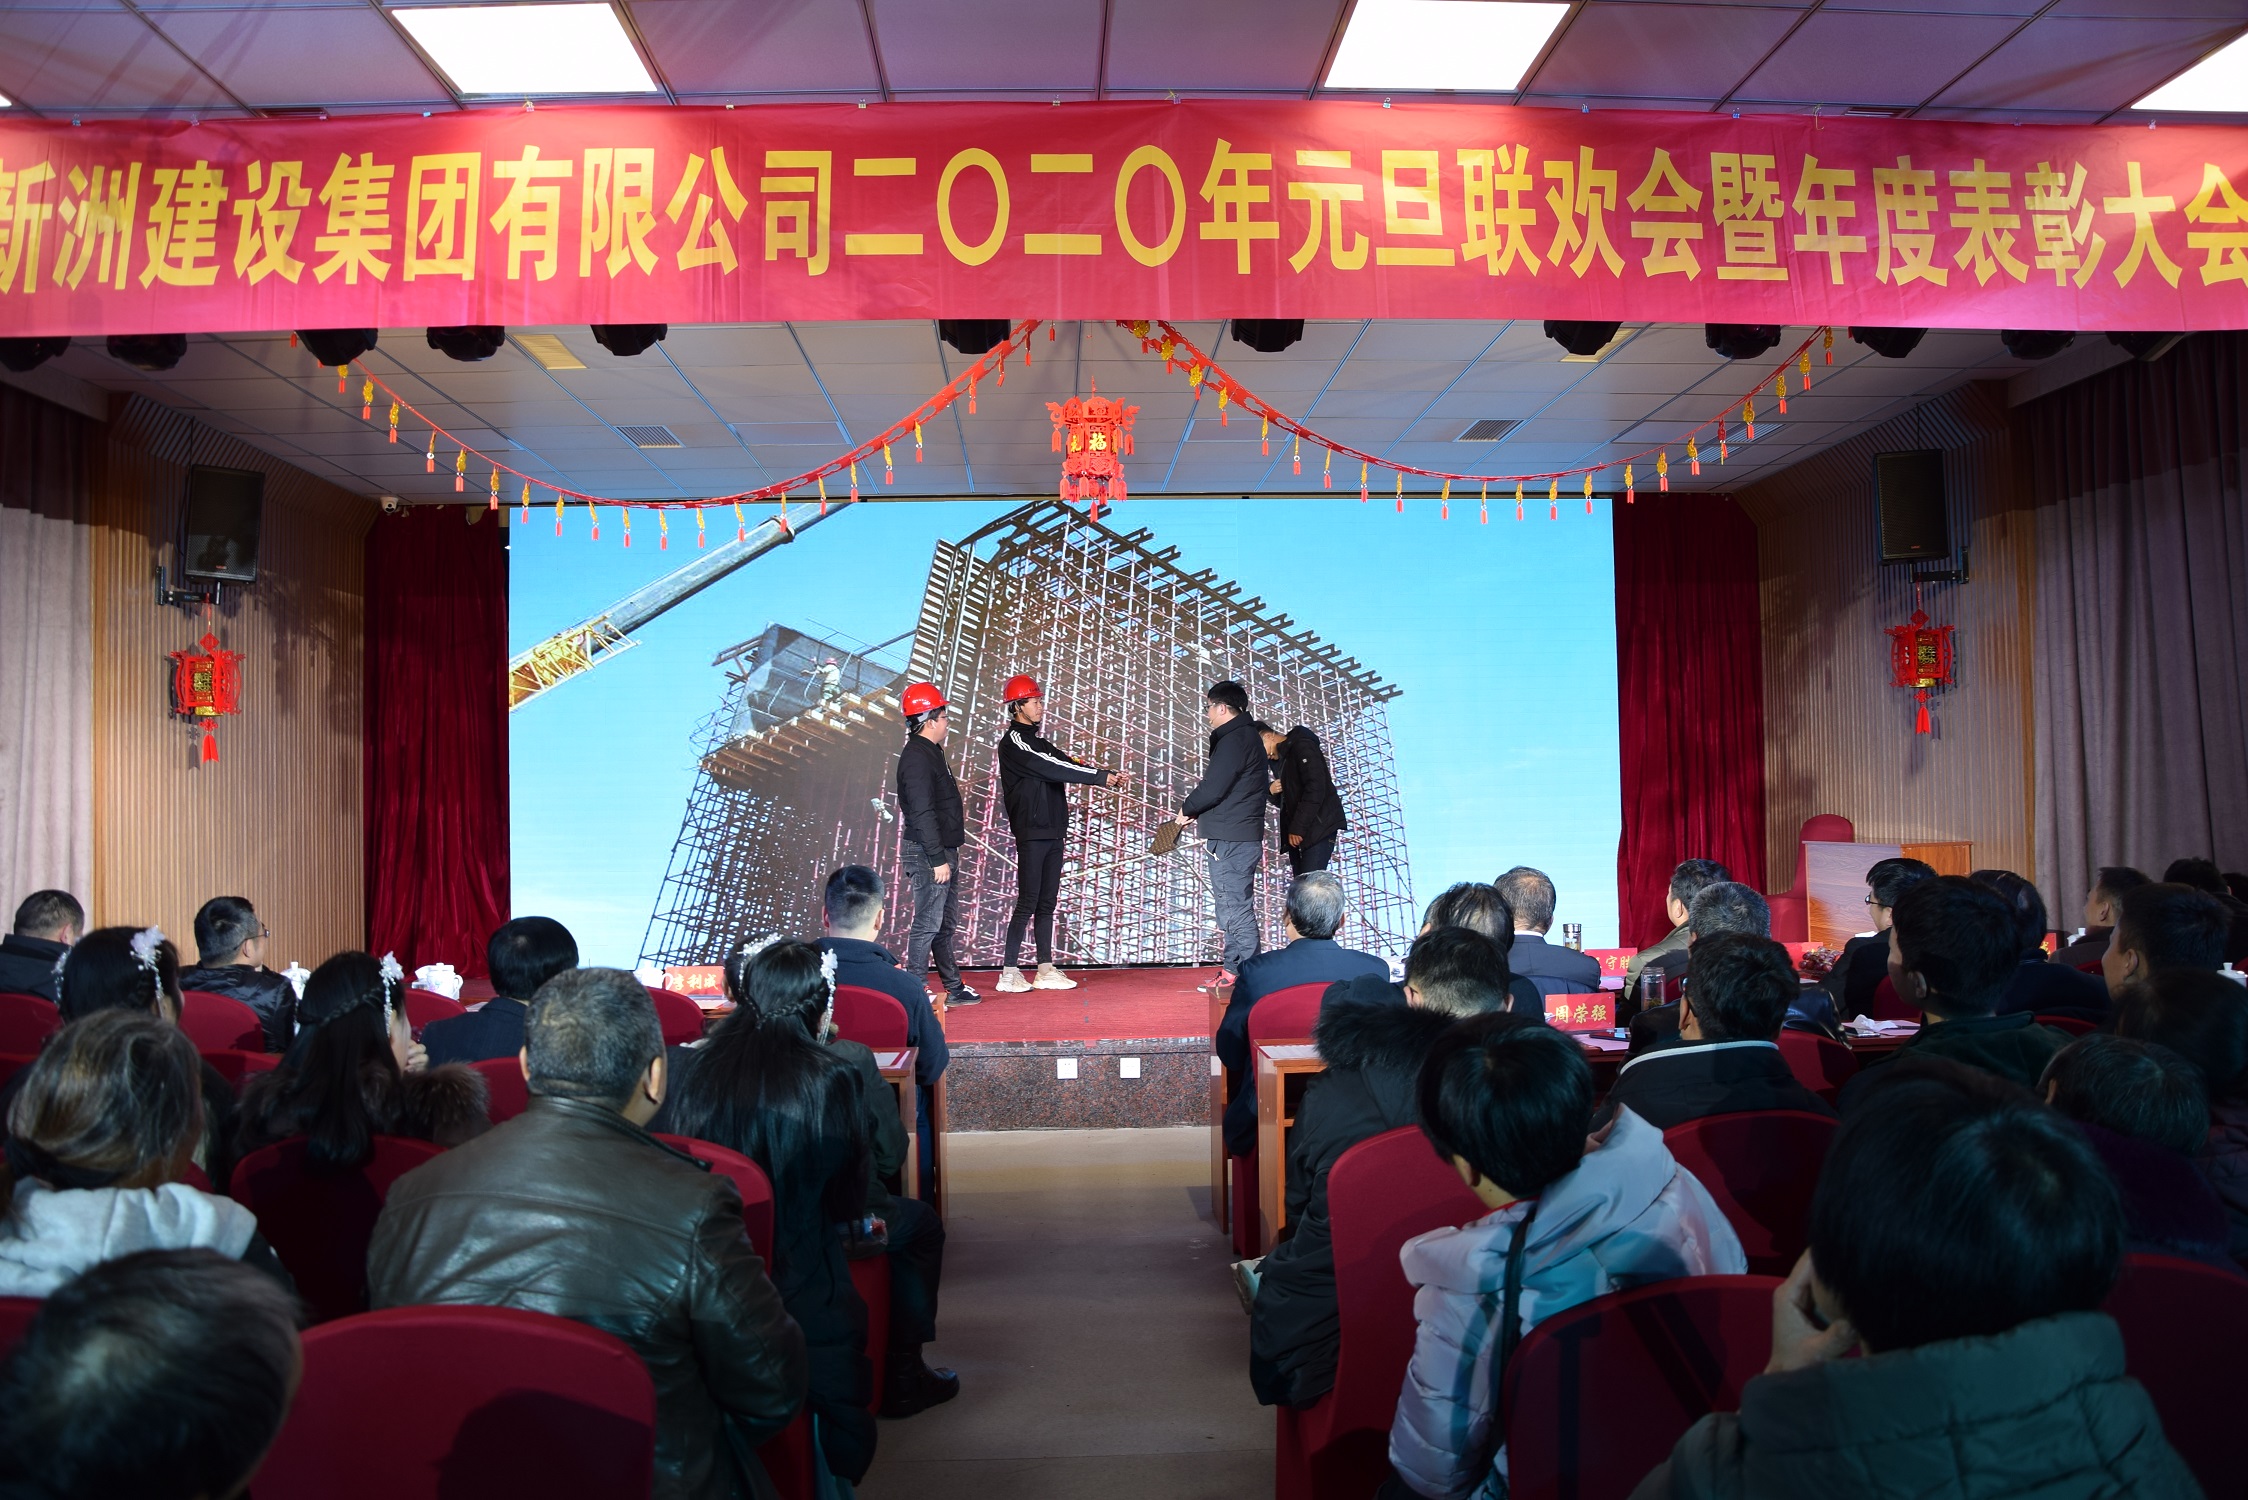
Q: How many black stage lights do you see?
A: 12